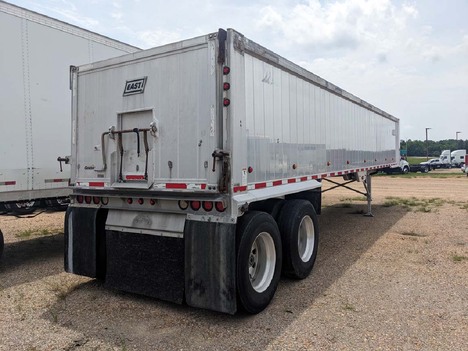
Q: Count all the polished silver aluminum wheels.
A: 2